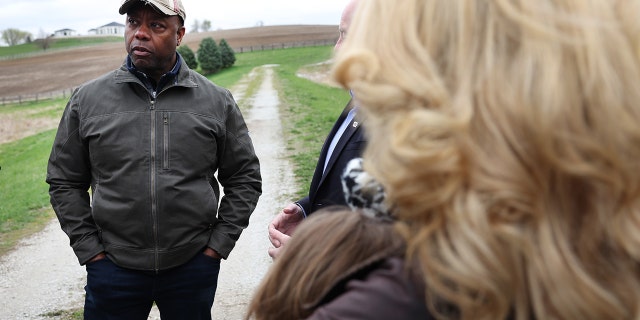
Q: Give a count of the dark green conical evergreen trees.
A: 3